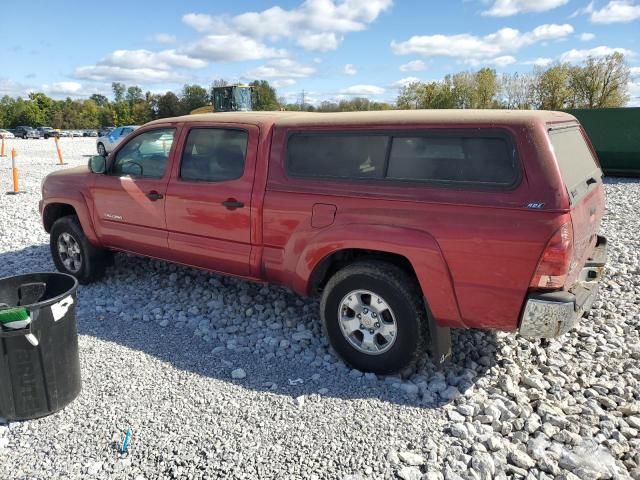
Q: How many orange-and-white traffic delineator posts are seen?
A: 3